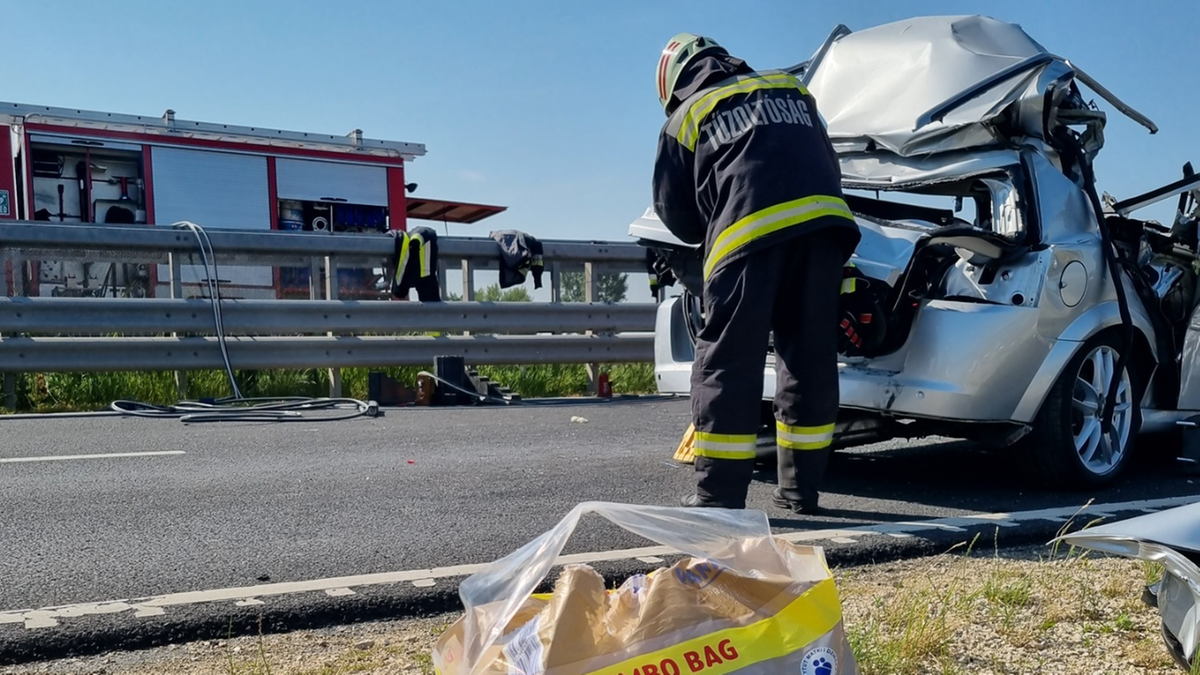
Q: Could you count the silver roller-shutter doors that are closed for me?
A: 1